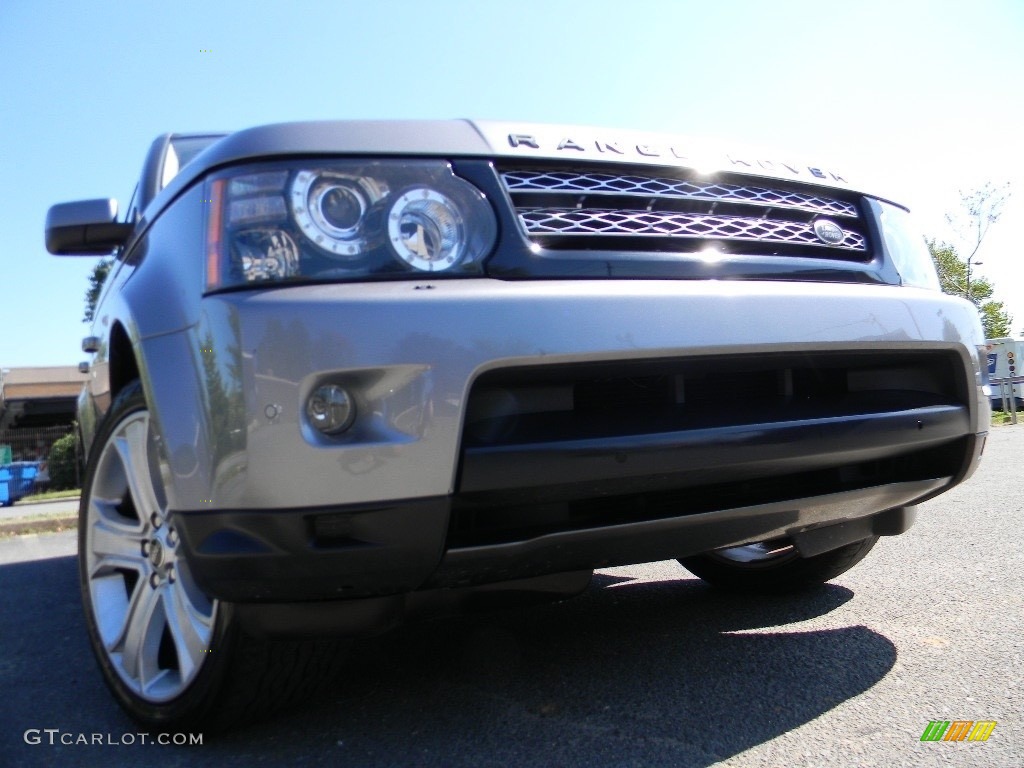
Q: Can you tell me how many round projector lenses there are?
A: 2